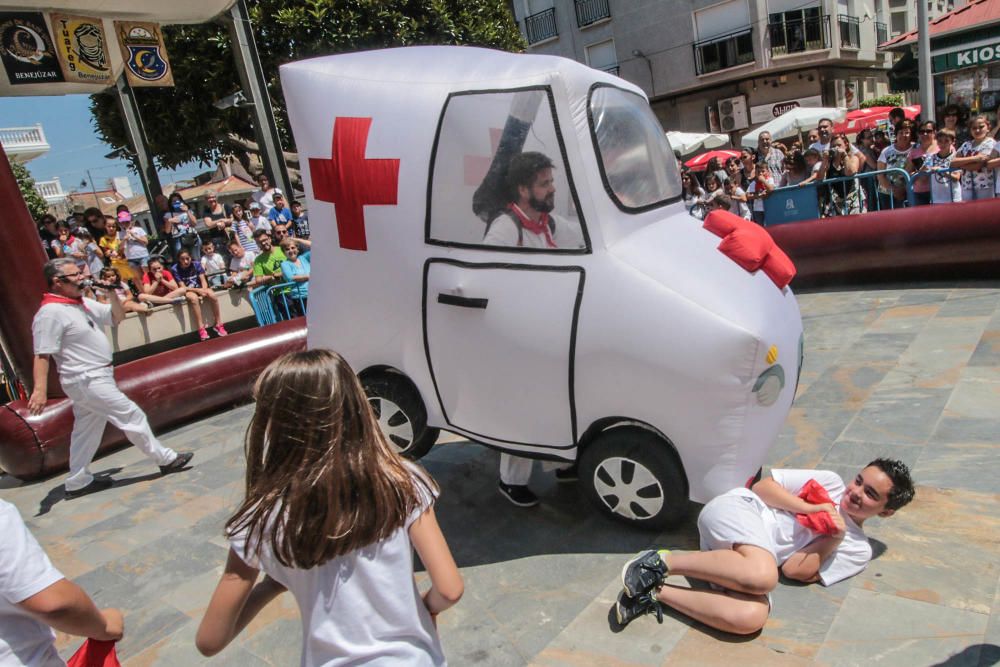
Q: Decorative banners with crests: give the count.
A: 3